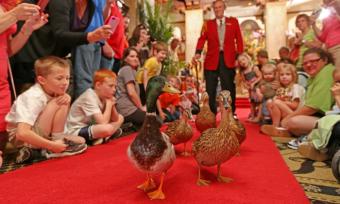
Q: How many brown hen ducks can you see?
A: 4